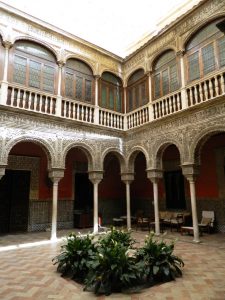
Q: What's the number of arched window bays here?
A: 6